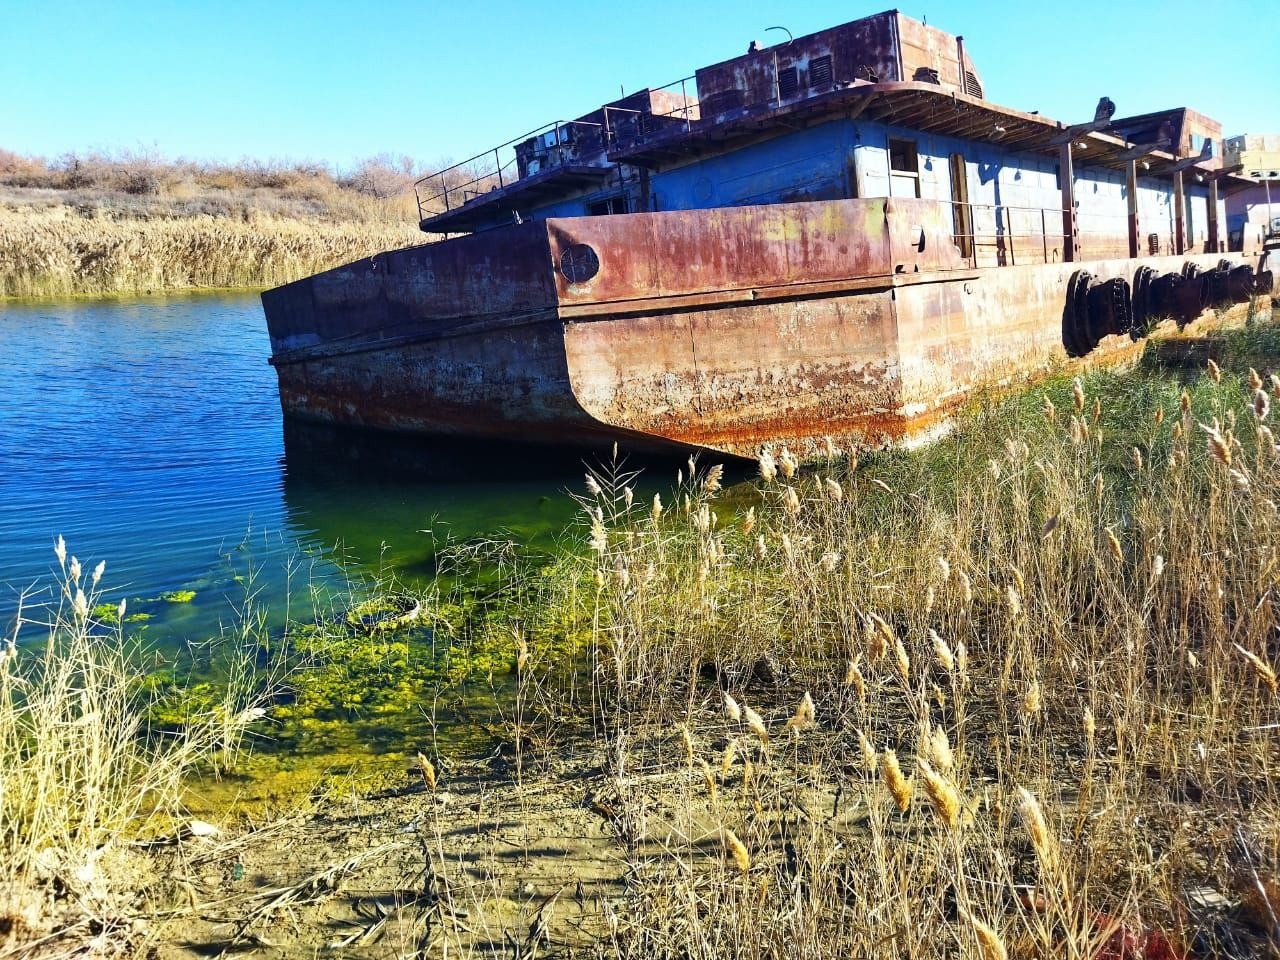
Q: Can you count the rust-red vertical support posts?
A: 4